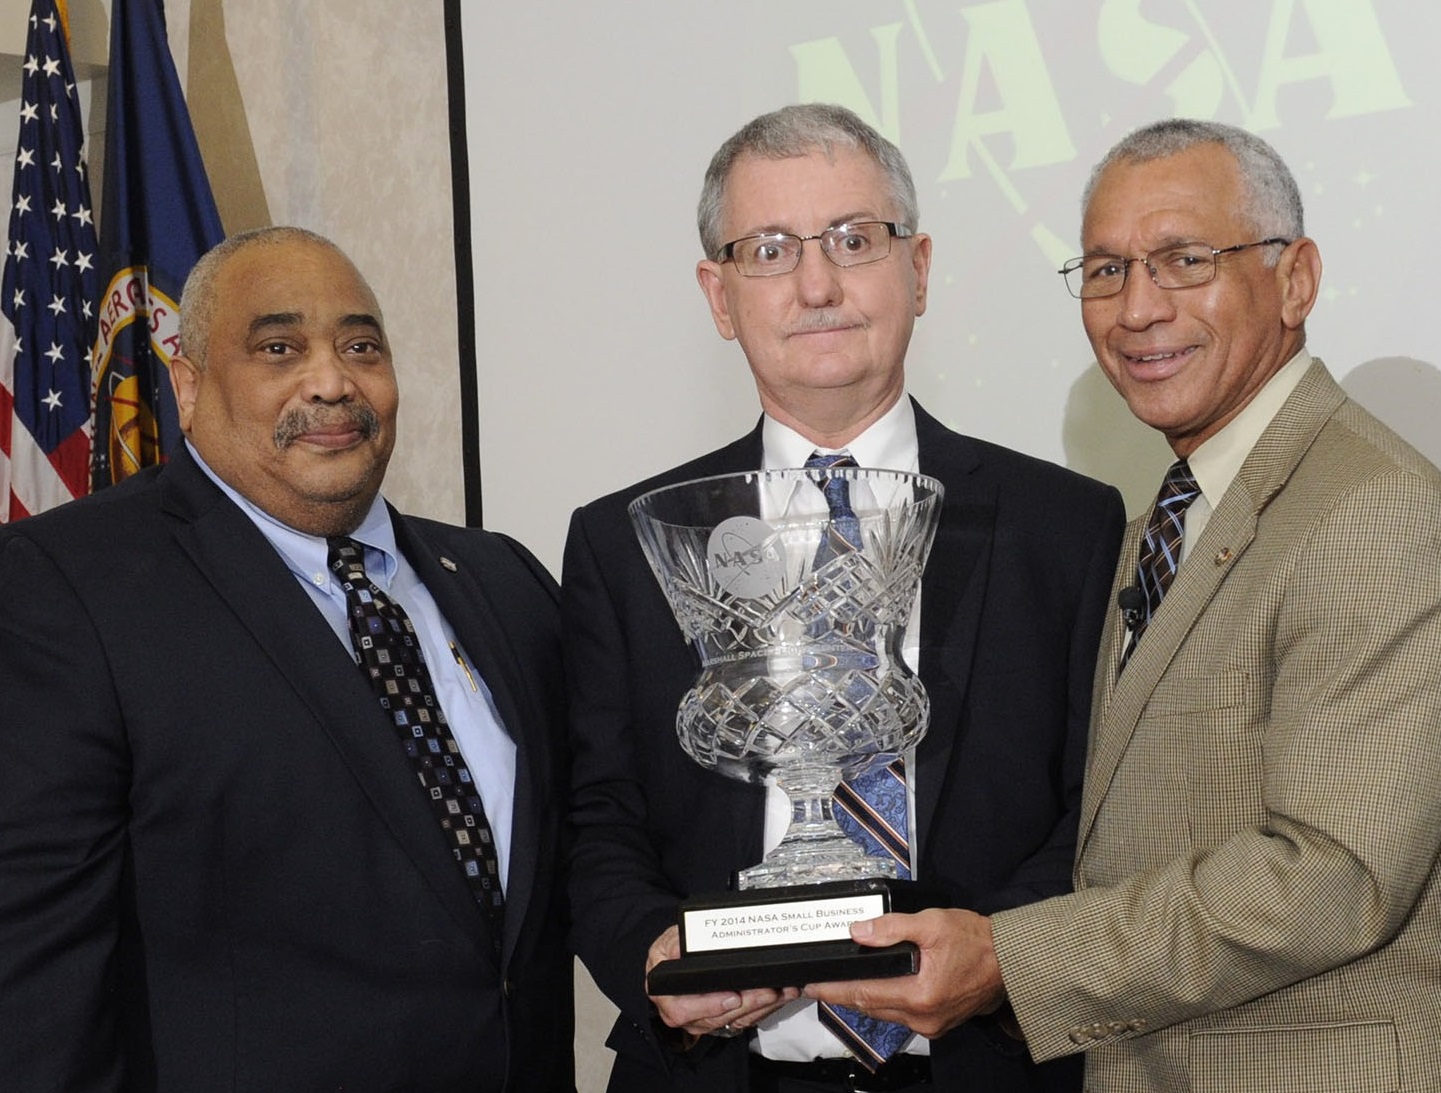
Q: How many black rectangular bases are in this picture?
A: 1